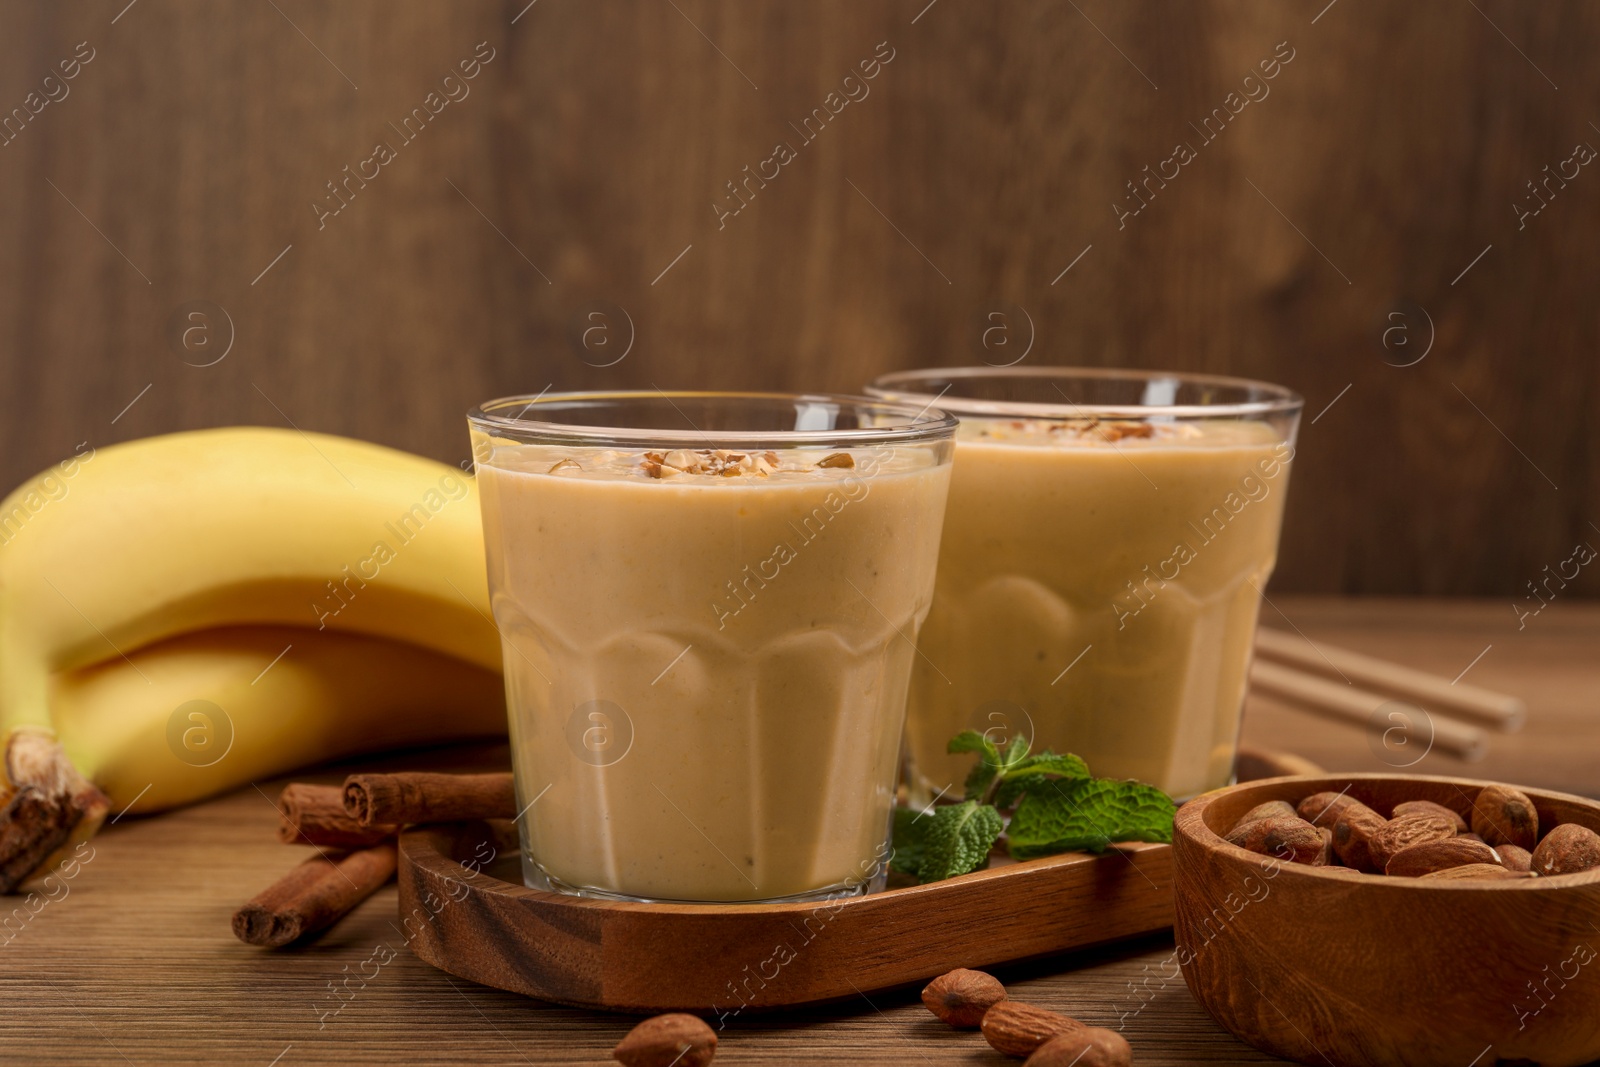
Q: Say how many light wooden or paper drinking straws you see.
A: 2